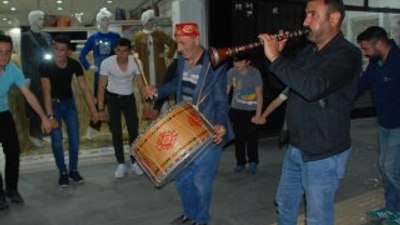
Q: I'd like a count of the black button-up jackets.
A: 1